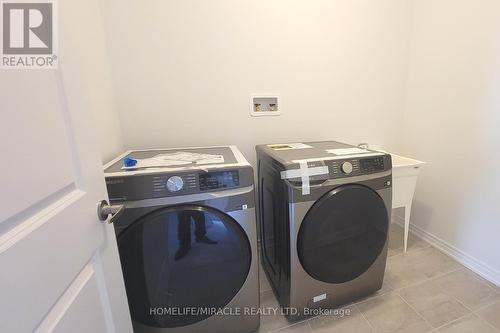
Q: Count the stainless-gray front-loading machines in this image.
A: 2